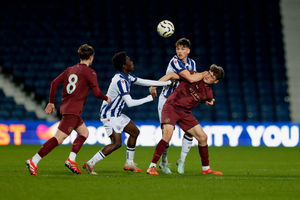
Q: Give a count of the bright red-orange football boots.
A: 4